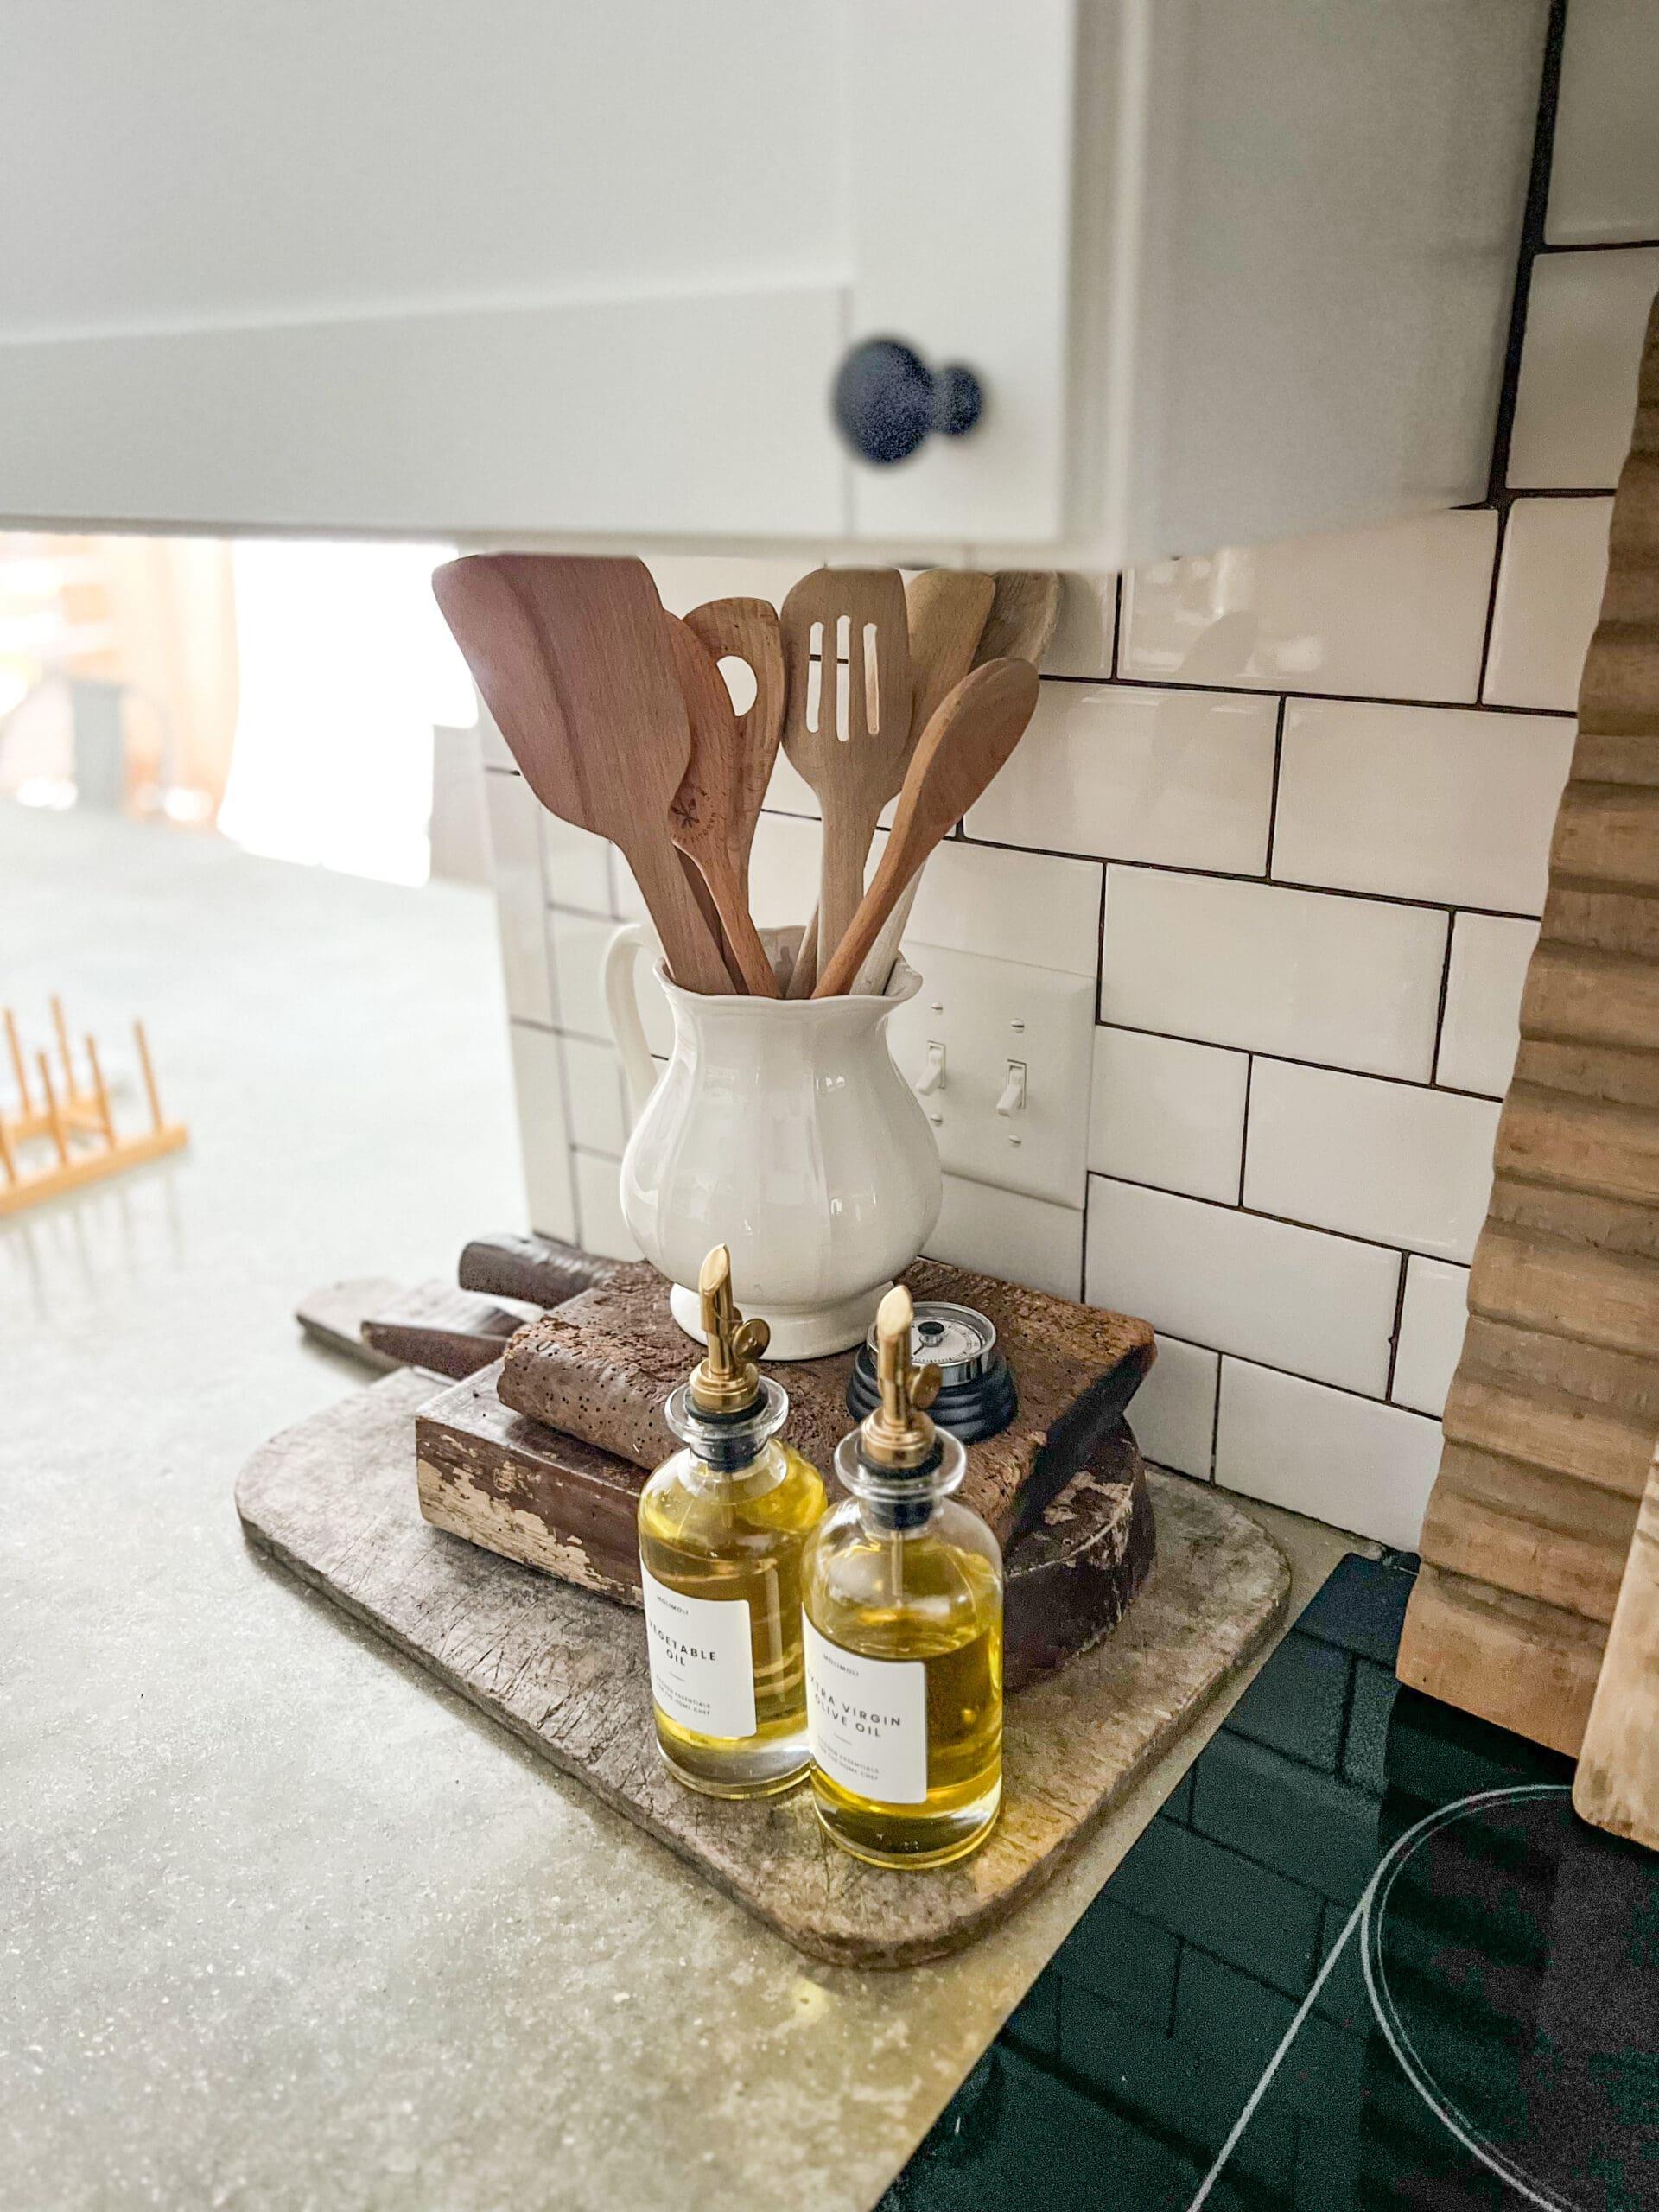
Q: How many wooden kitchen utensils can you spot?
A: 7